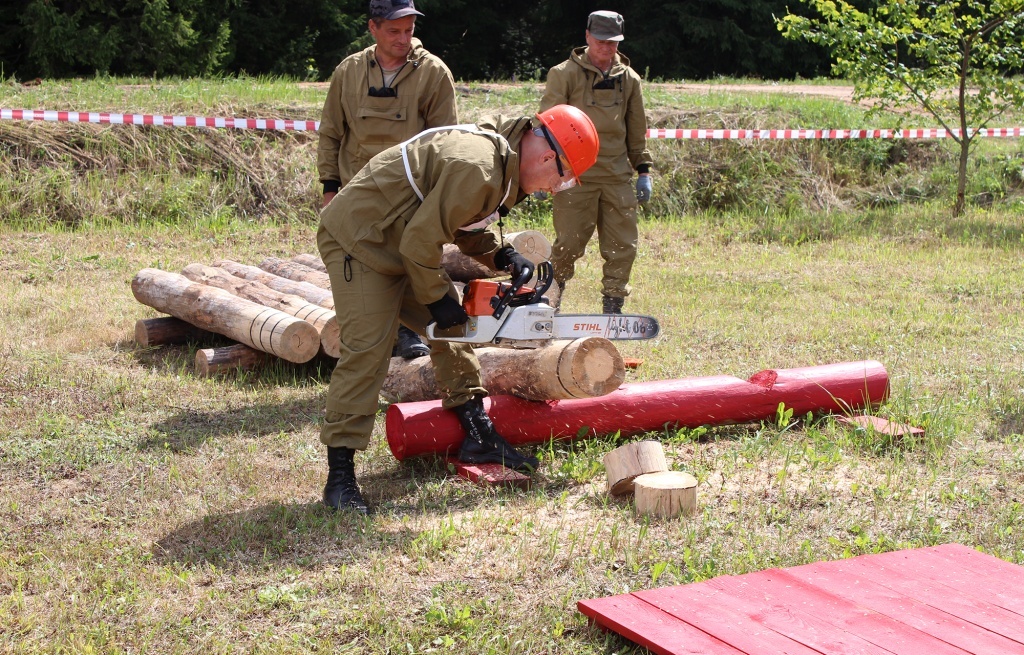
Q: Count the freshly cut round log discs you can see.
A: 2